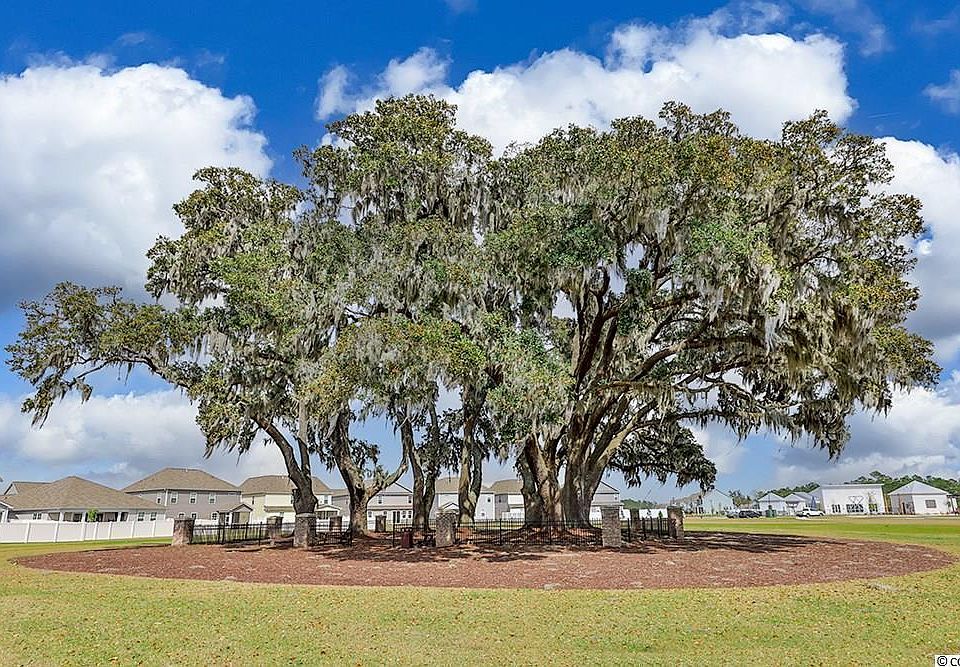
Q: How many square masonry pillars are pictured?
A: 9